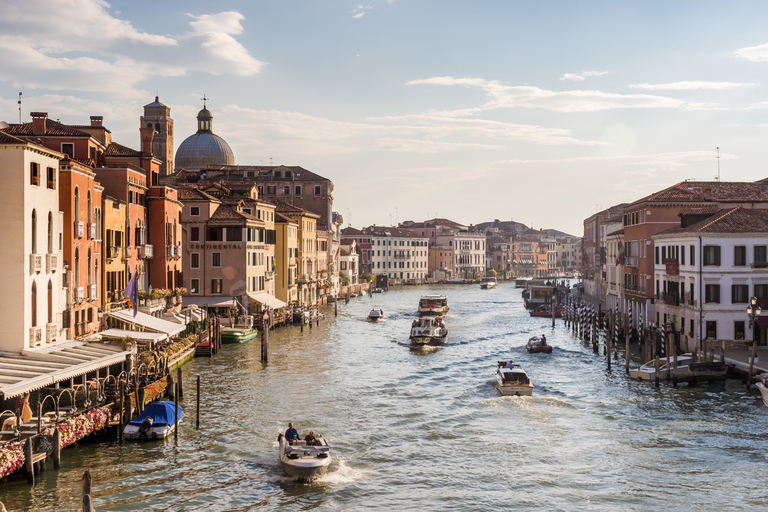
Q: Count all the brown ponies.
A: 0